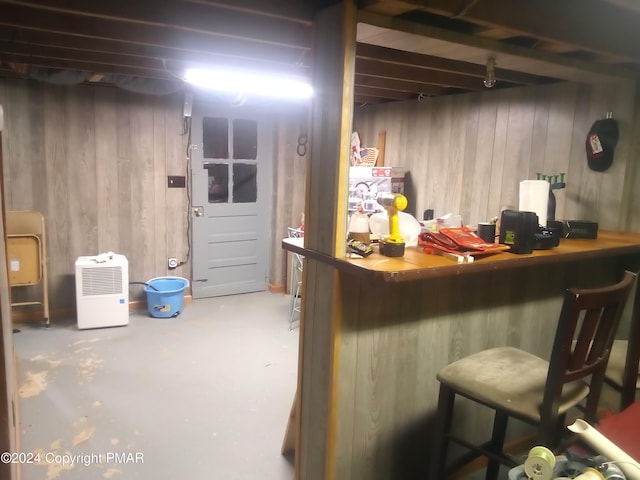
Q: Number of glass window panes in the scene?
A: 4